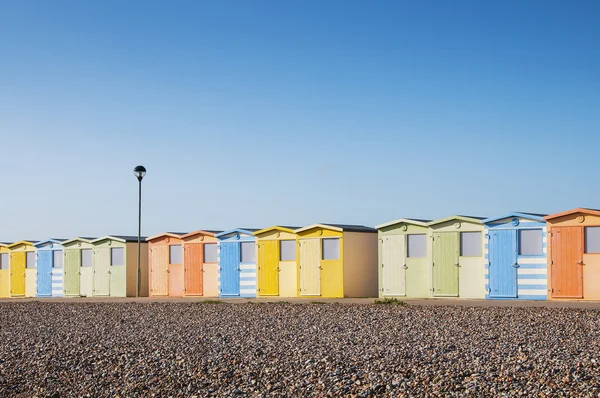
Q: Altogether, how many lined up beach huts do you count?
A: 14